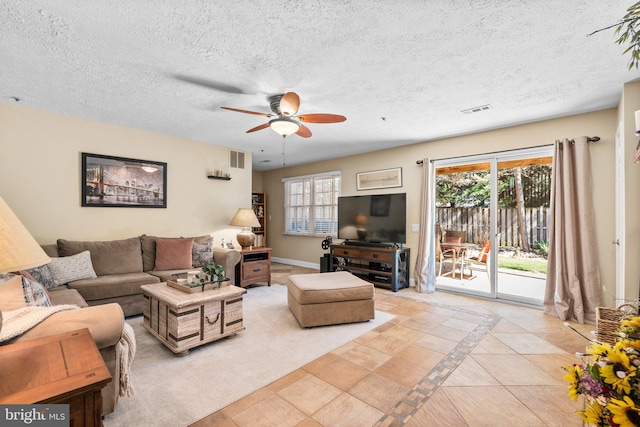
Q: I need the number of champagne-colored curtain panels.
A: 2